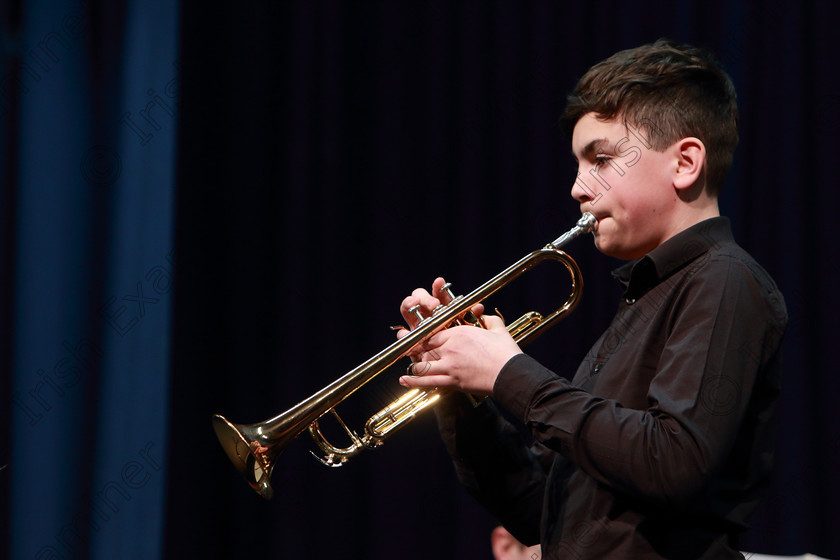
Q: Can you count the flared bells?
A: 1